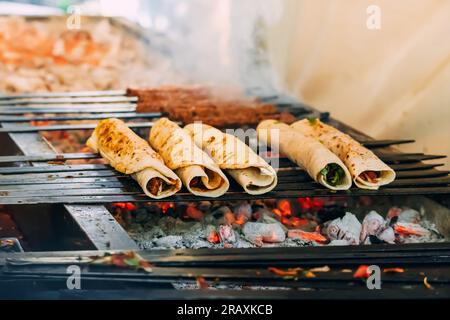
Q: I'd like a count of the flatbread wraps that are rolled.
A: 5